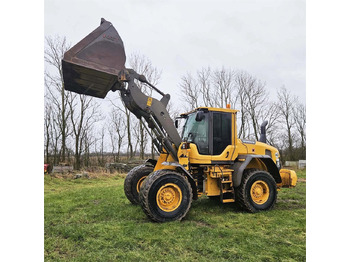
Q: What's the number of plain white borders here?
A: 2